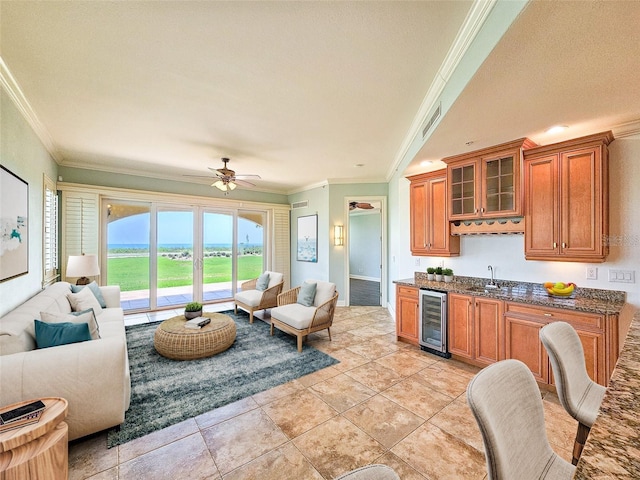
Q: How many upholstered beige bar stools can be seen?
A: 3